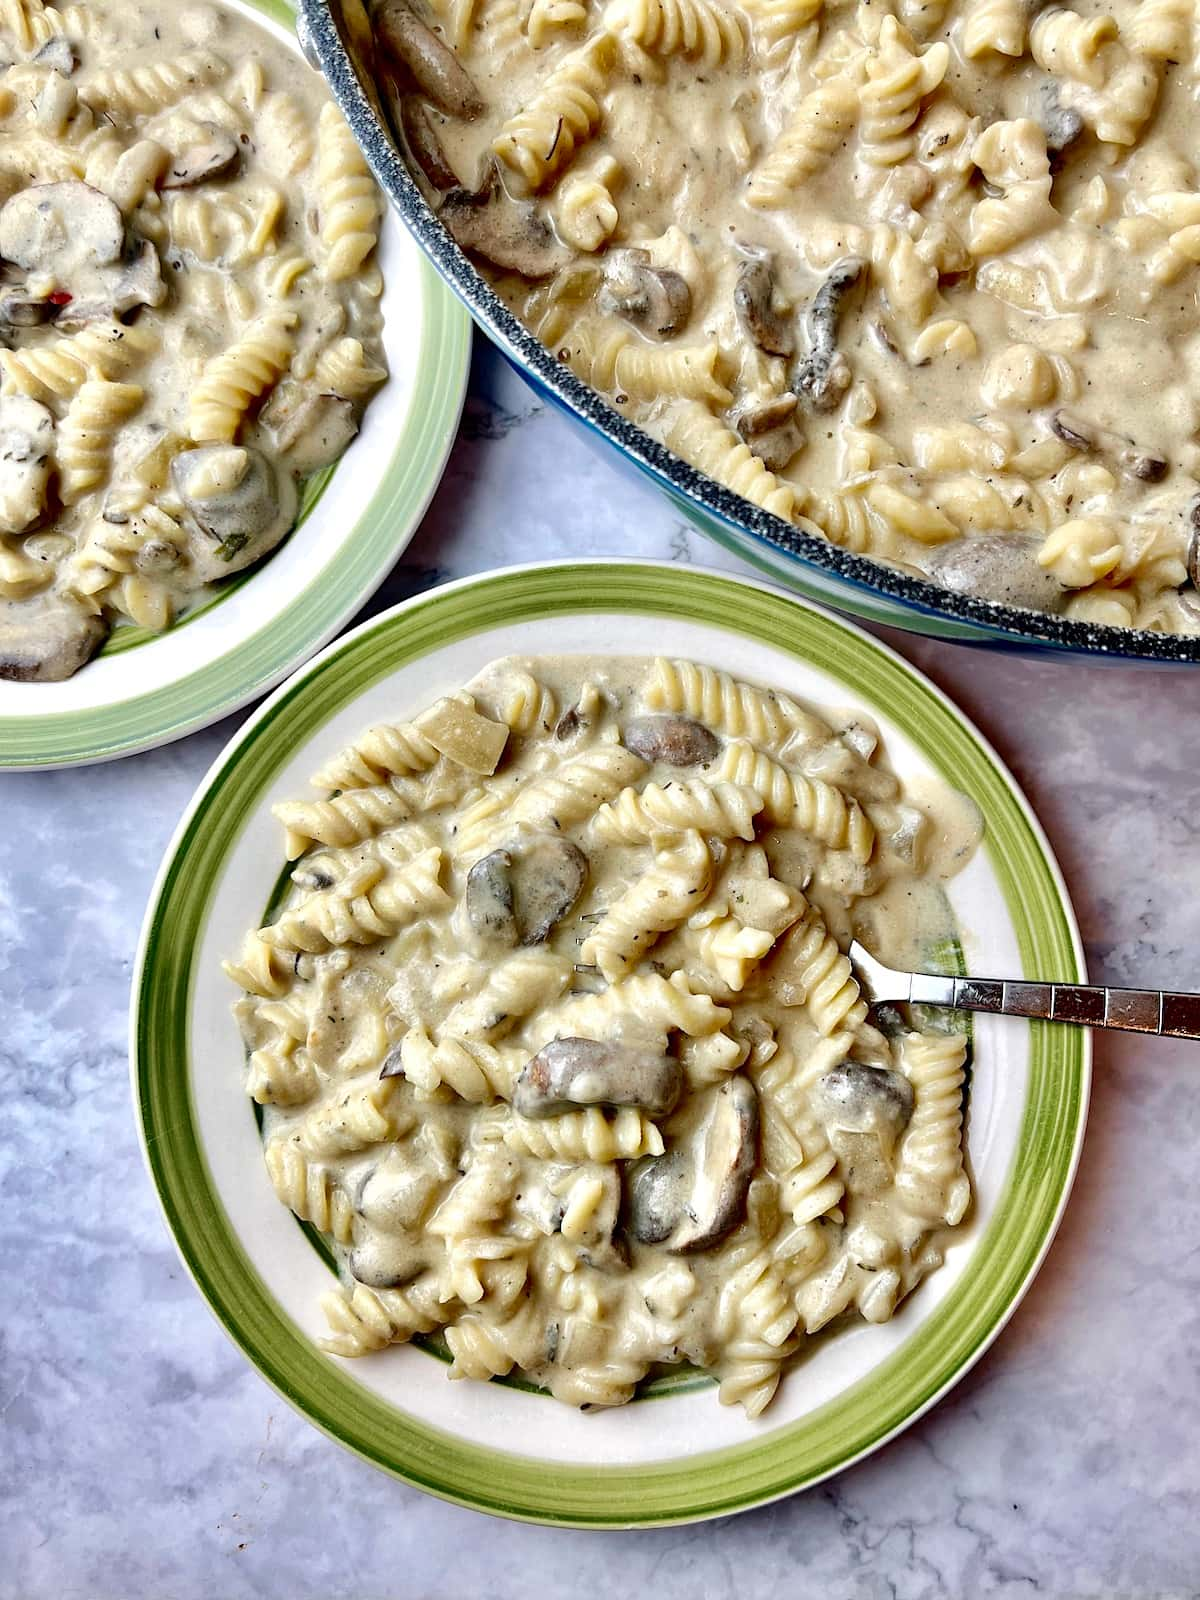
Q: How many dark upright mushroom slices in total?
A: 2